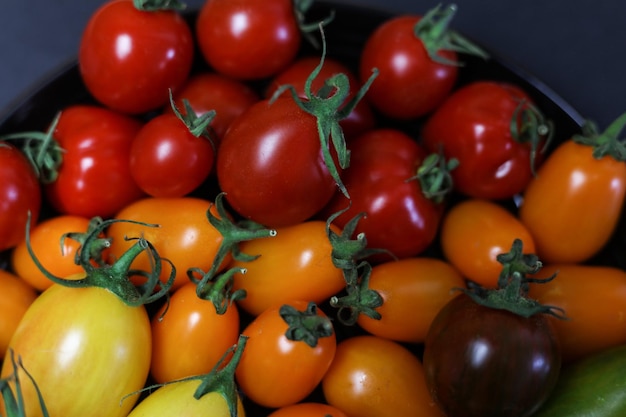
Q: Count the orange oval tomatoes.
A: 12